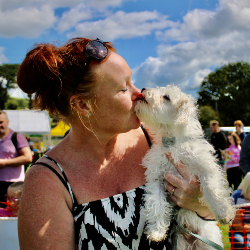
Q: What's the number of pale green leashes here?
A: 1